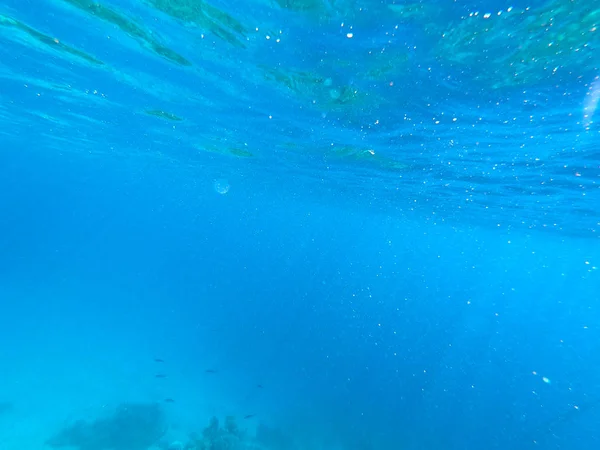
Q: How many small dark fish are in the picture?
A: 6